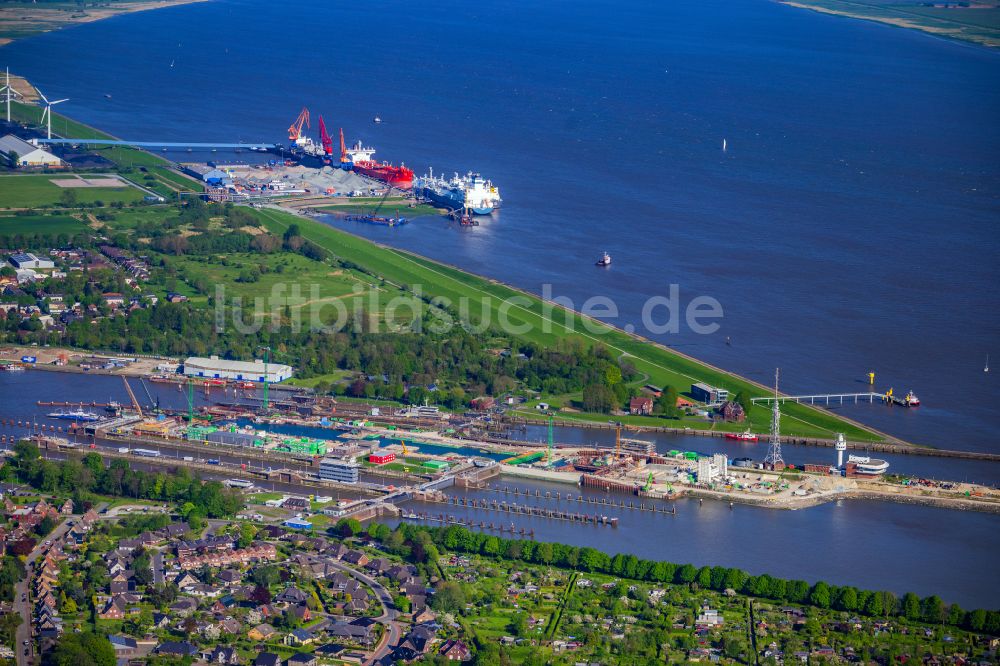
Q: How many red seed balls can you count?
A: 0